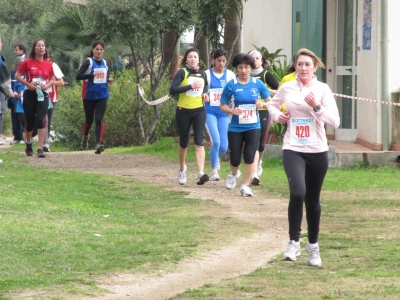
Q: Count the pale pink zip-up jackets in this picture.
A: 1